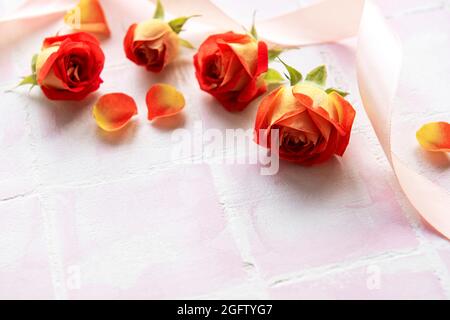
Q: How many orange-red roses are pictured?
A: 4